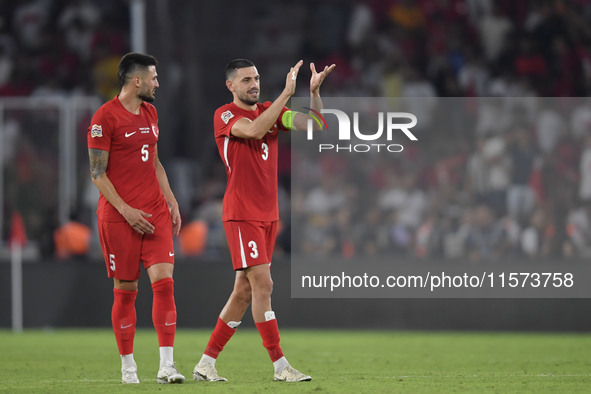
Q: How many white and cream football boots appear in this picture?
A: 4